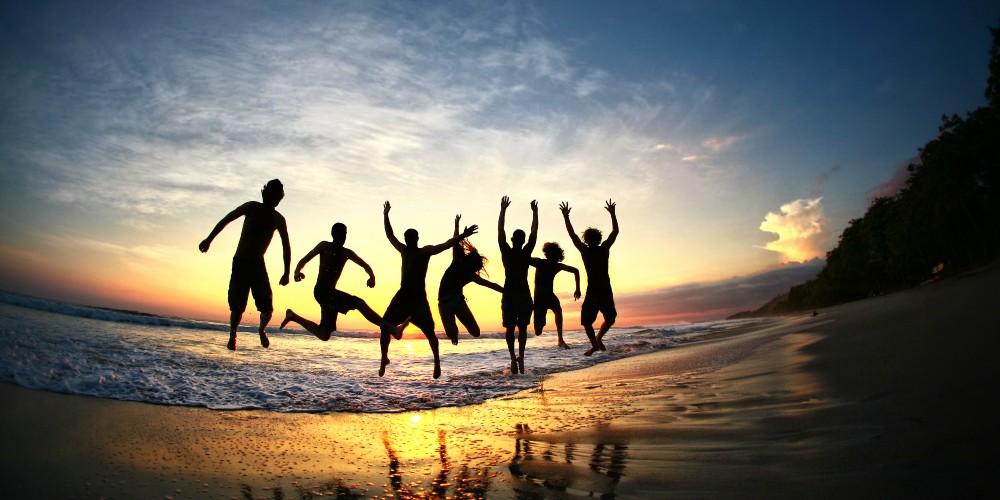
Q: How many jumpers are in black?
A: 7